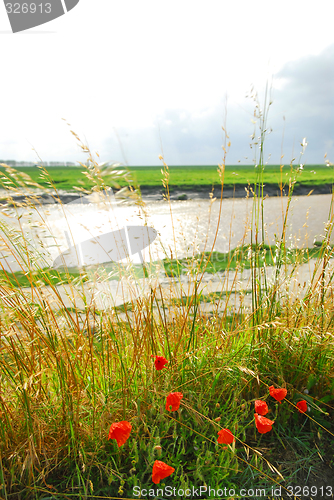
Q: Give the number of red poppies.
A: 9